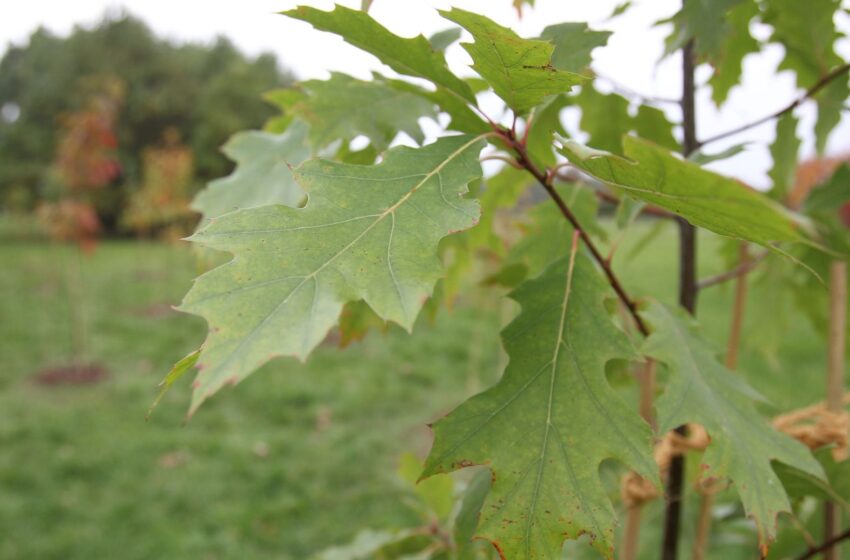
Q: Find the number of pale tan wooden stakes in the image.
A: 3